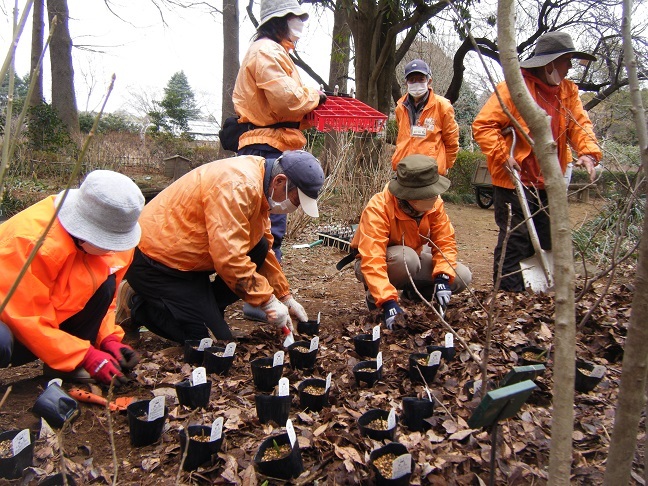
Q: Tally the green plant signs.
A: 2